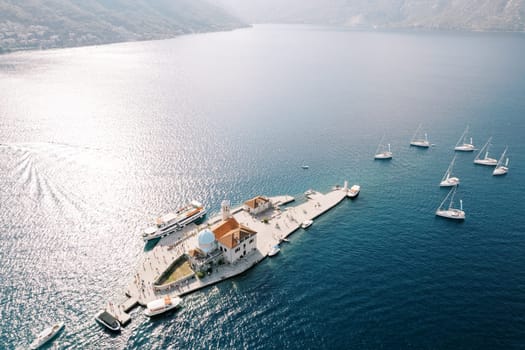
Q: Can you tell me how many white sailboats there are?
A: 7